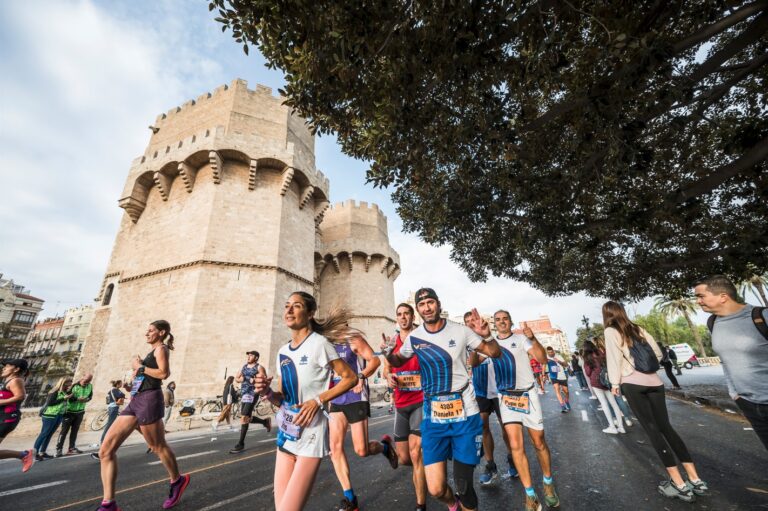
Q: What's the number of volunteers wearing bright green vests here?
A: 2